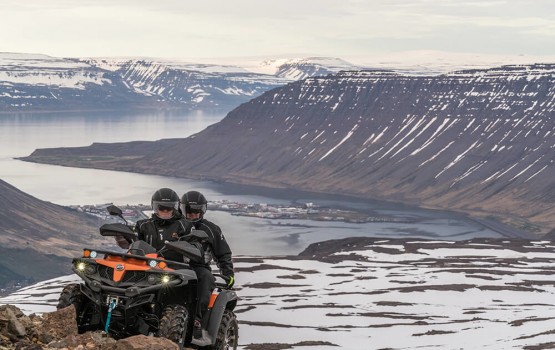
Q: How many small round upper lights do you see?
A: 4